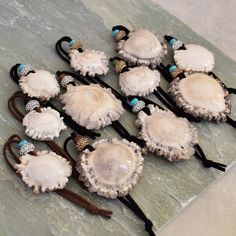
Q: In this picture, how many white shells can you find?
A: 11